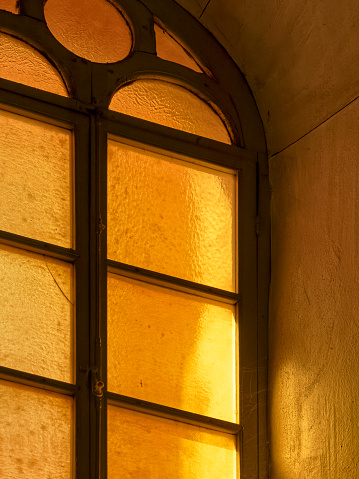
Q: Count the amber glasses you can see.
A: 11